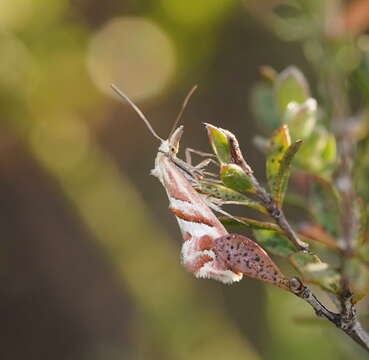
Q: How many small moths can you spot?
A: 1